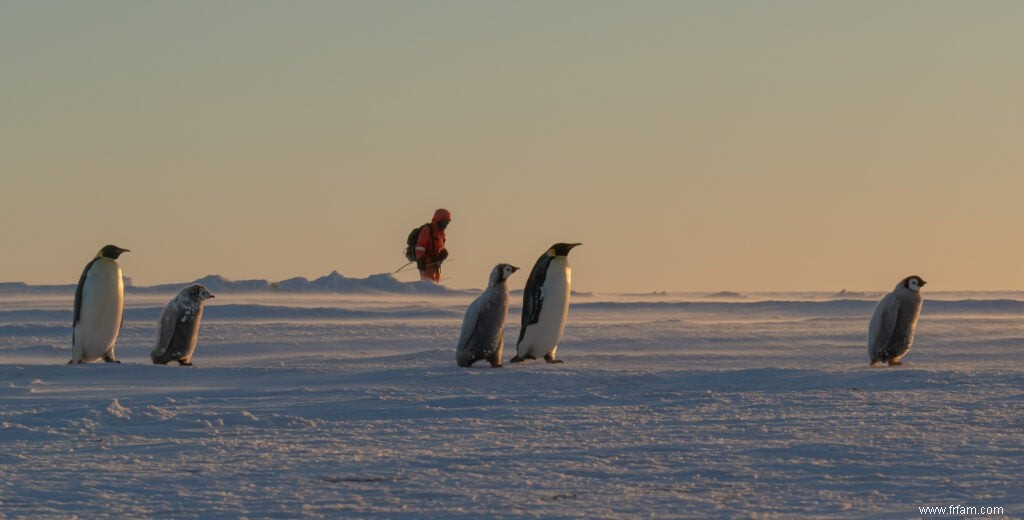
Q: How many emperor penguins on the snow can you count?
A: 5